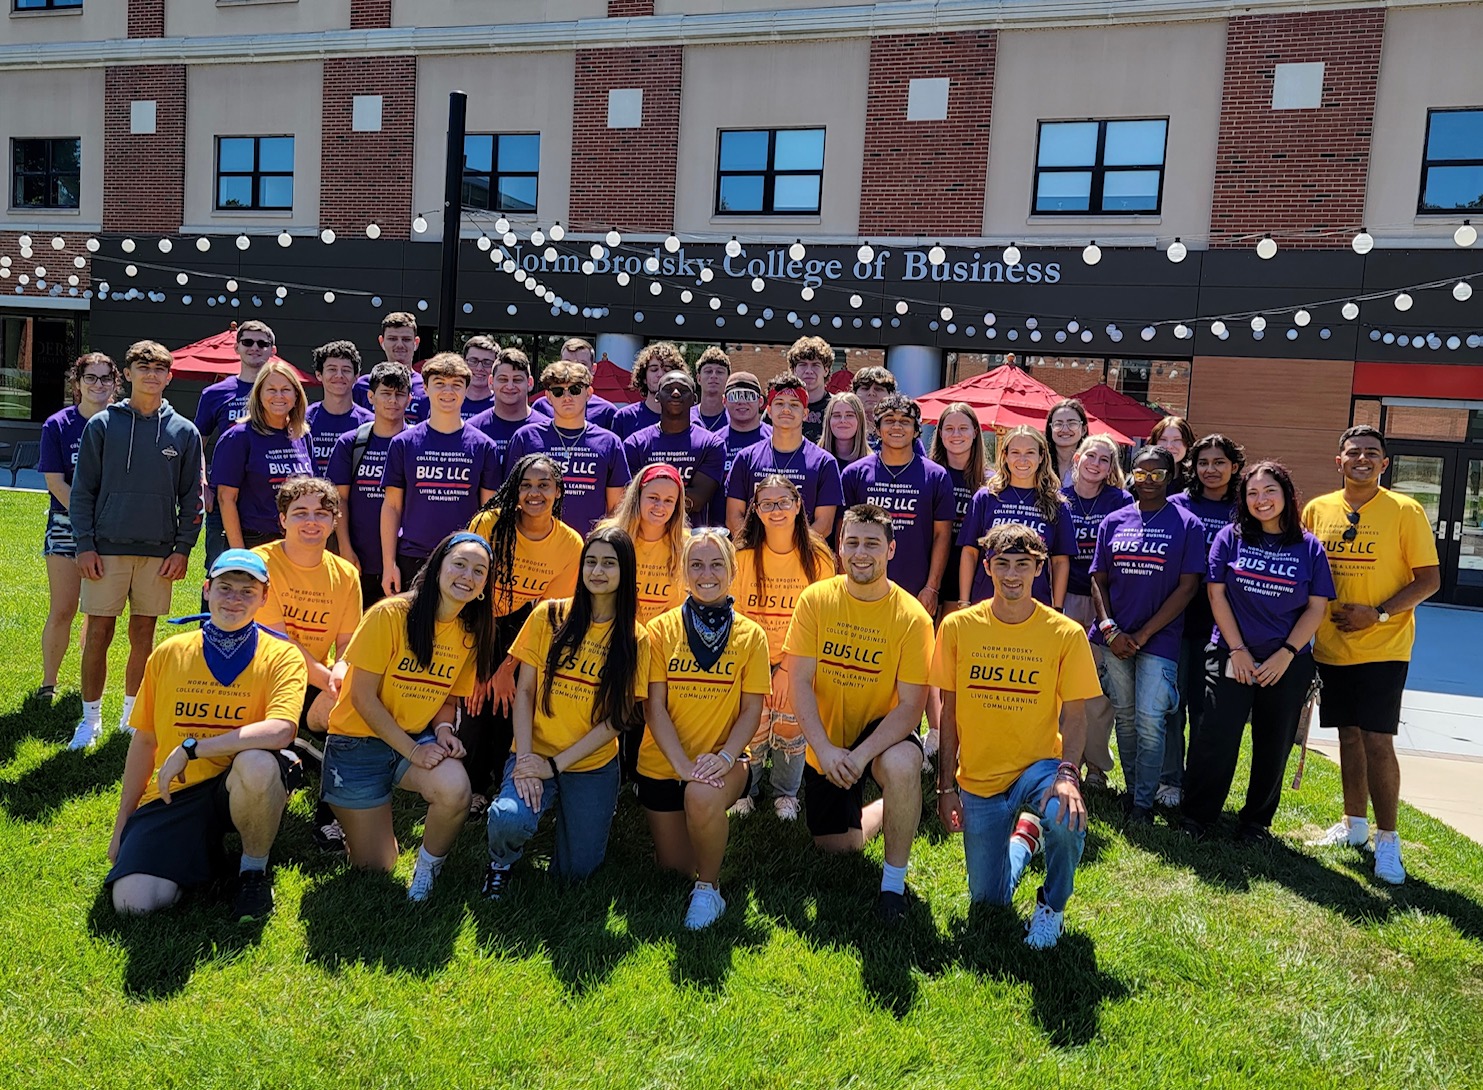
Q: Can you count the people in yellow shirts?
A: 11